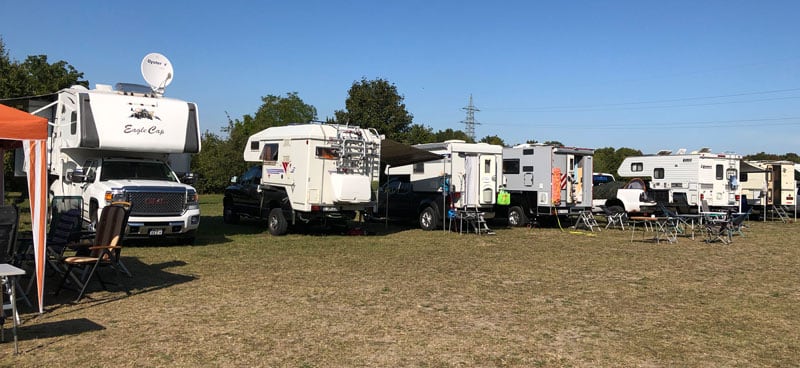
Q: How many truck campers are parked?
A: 6